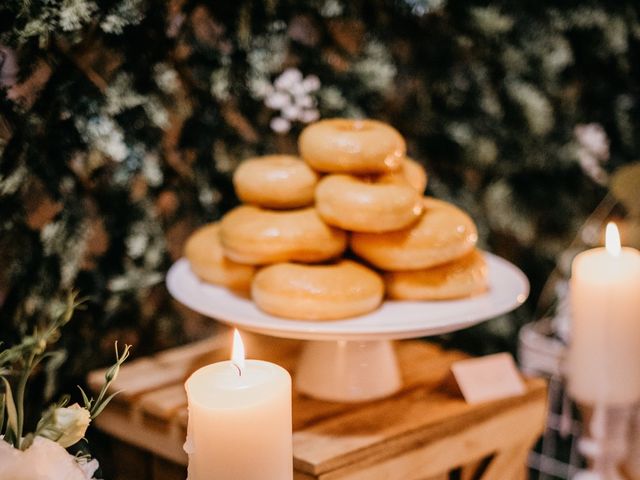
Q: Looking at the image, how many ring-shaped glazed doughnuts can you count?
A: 9